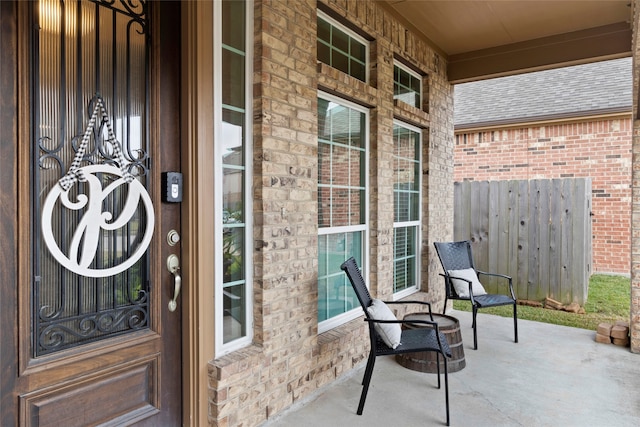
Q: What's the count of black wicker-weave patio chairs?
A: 2